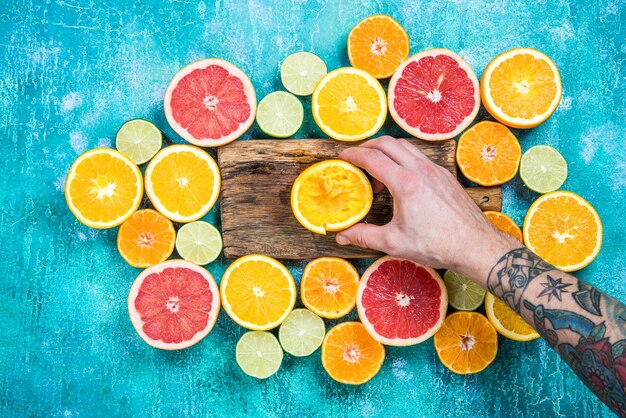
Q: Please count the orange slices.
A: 15